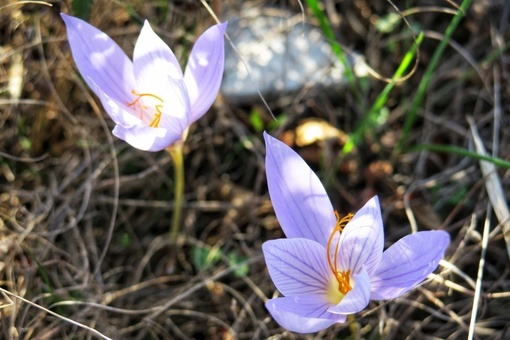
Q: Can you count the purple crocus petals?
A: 12